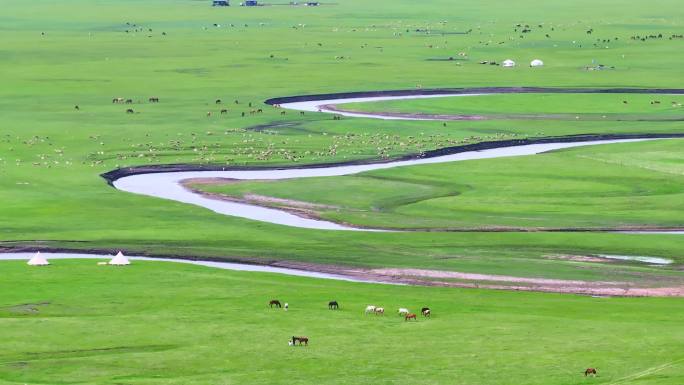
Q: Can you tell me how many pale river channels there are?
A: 3